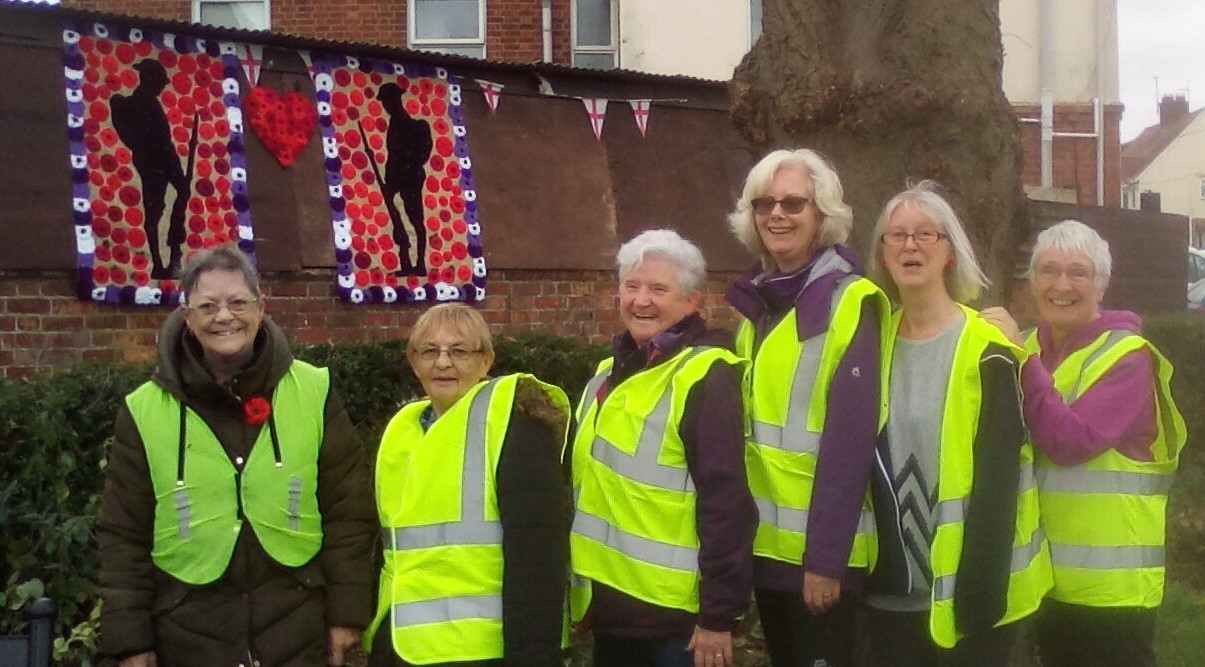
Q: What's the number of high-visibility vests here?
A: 6